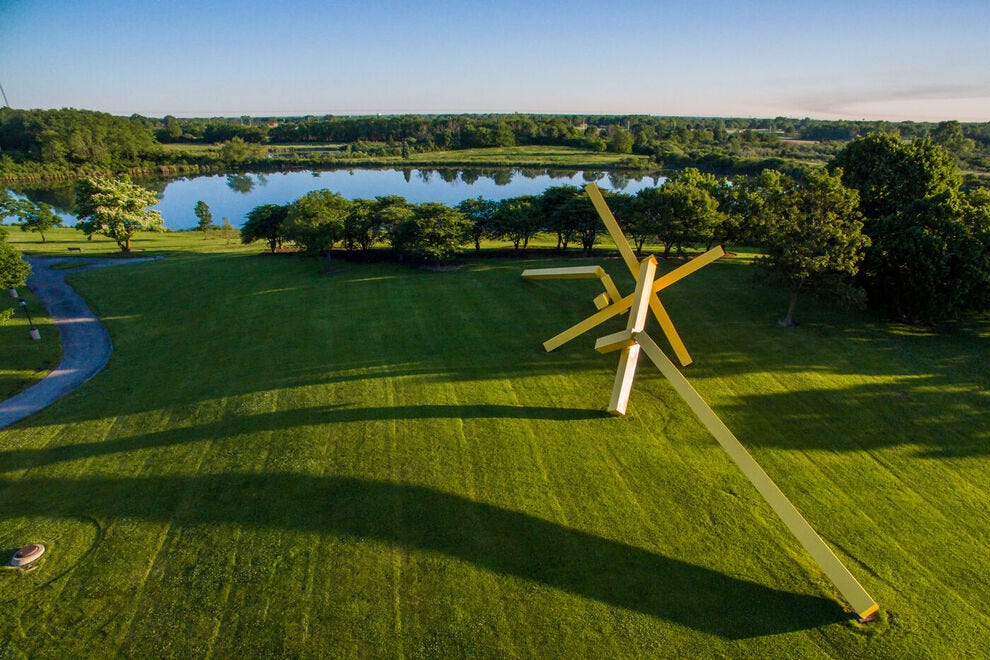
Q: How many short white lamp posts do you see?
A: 2